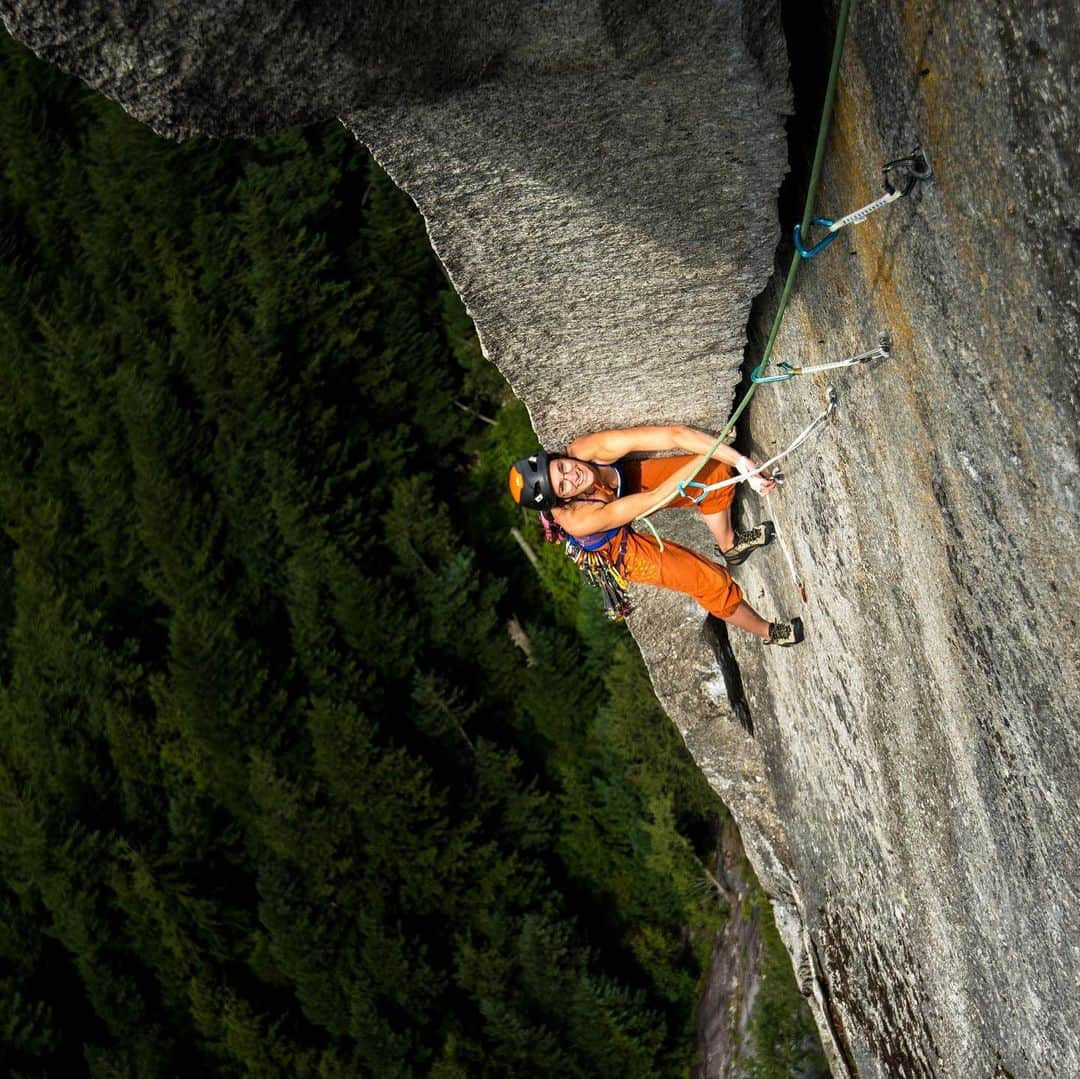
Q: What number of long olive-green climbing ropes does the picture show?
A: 1